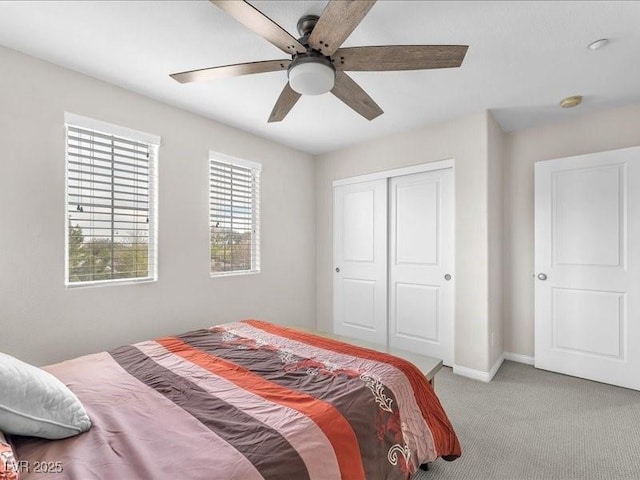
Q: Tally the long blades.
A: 6